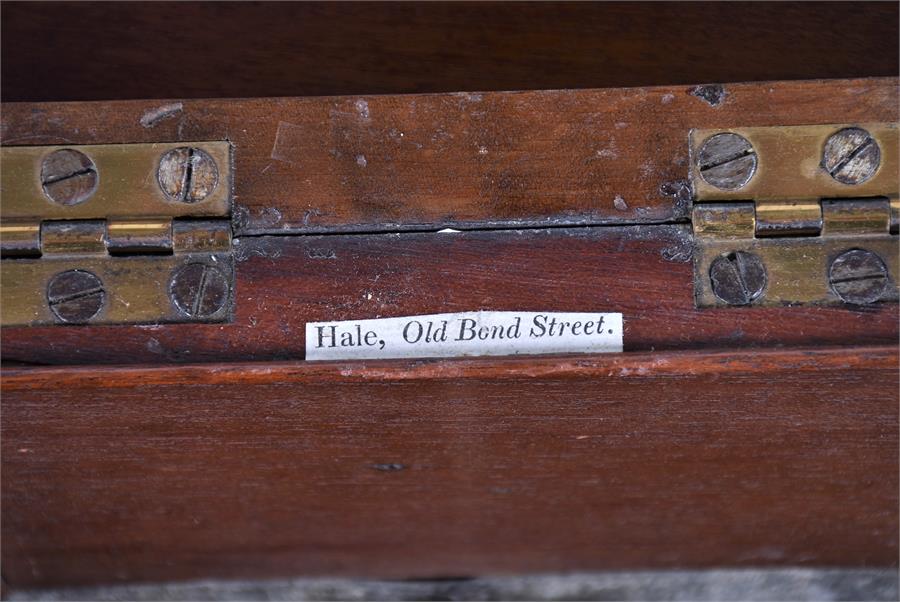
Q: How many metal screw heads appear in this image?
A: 8